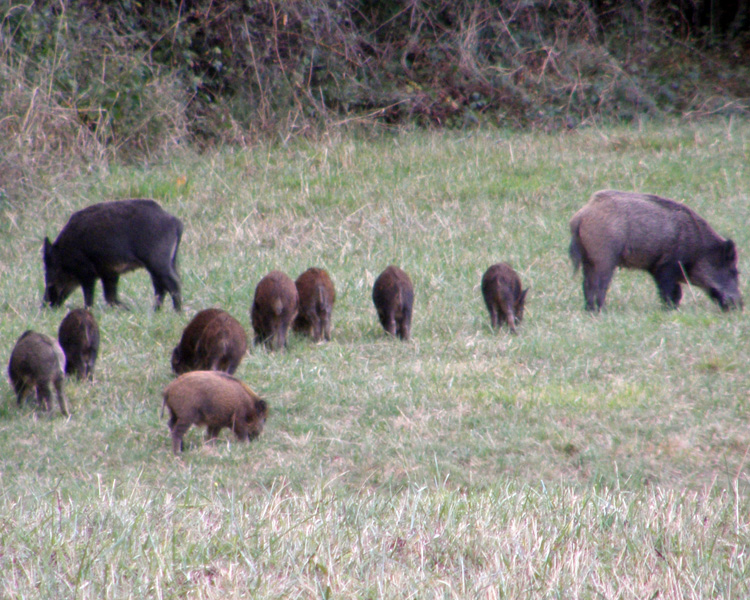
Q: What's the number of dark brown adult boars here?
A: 2